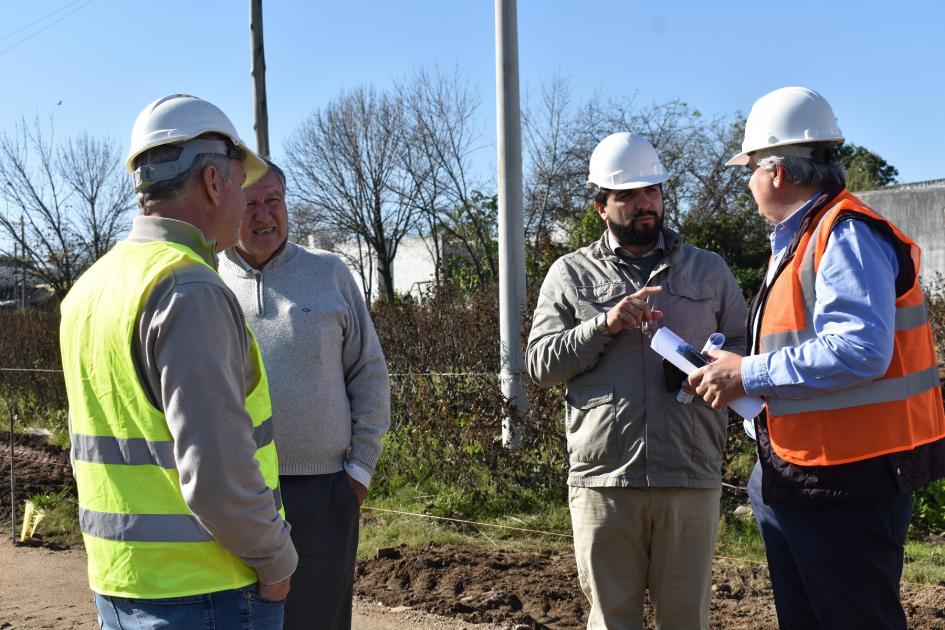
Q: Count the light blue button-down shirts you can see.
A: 1